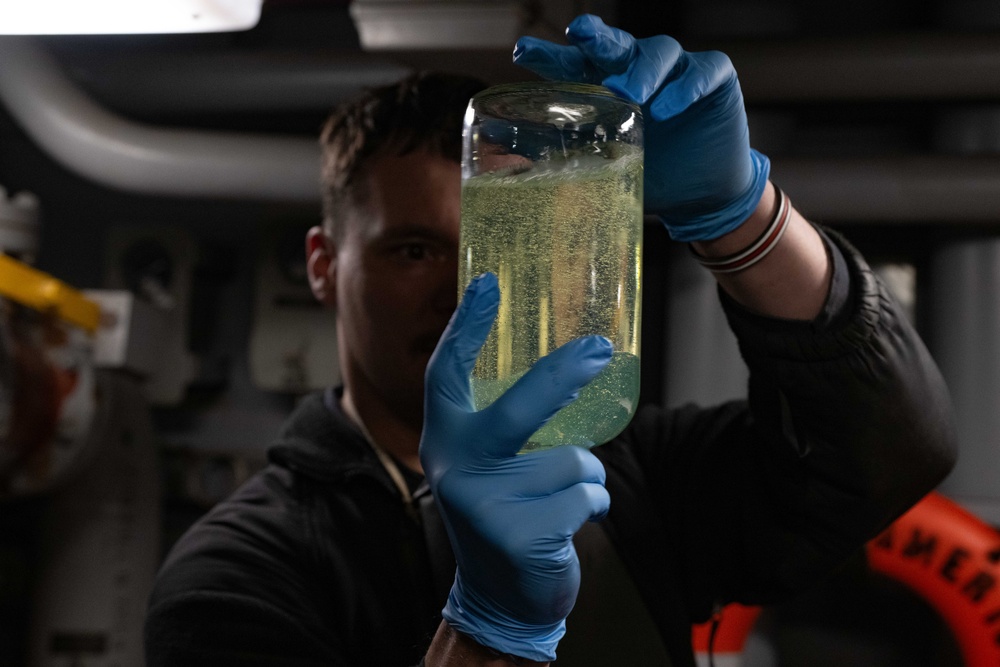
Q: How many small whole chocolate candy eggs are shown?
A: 0